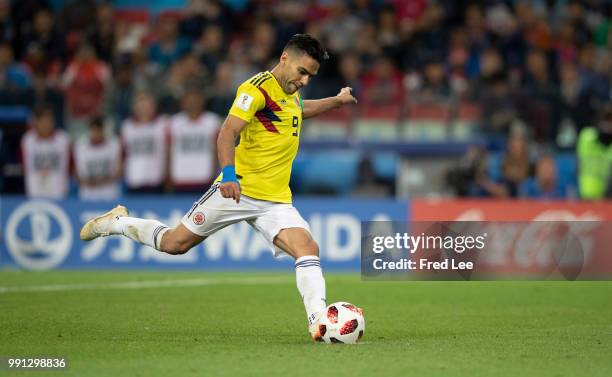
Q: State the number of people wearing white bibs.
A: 4